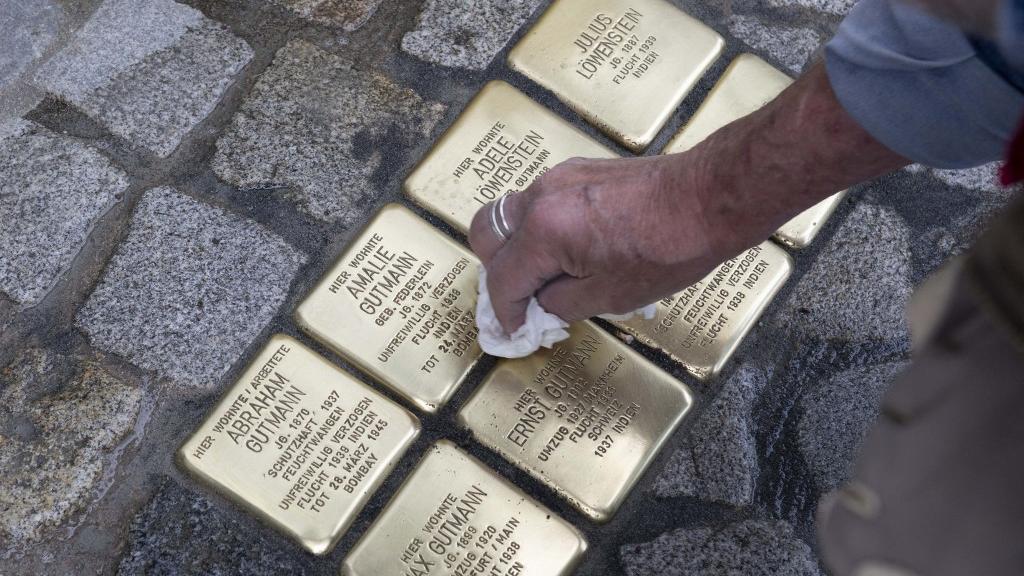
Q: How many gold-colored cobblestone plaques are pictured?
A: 8